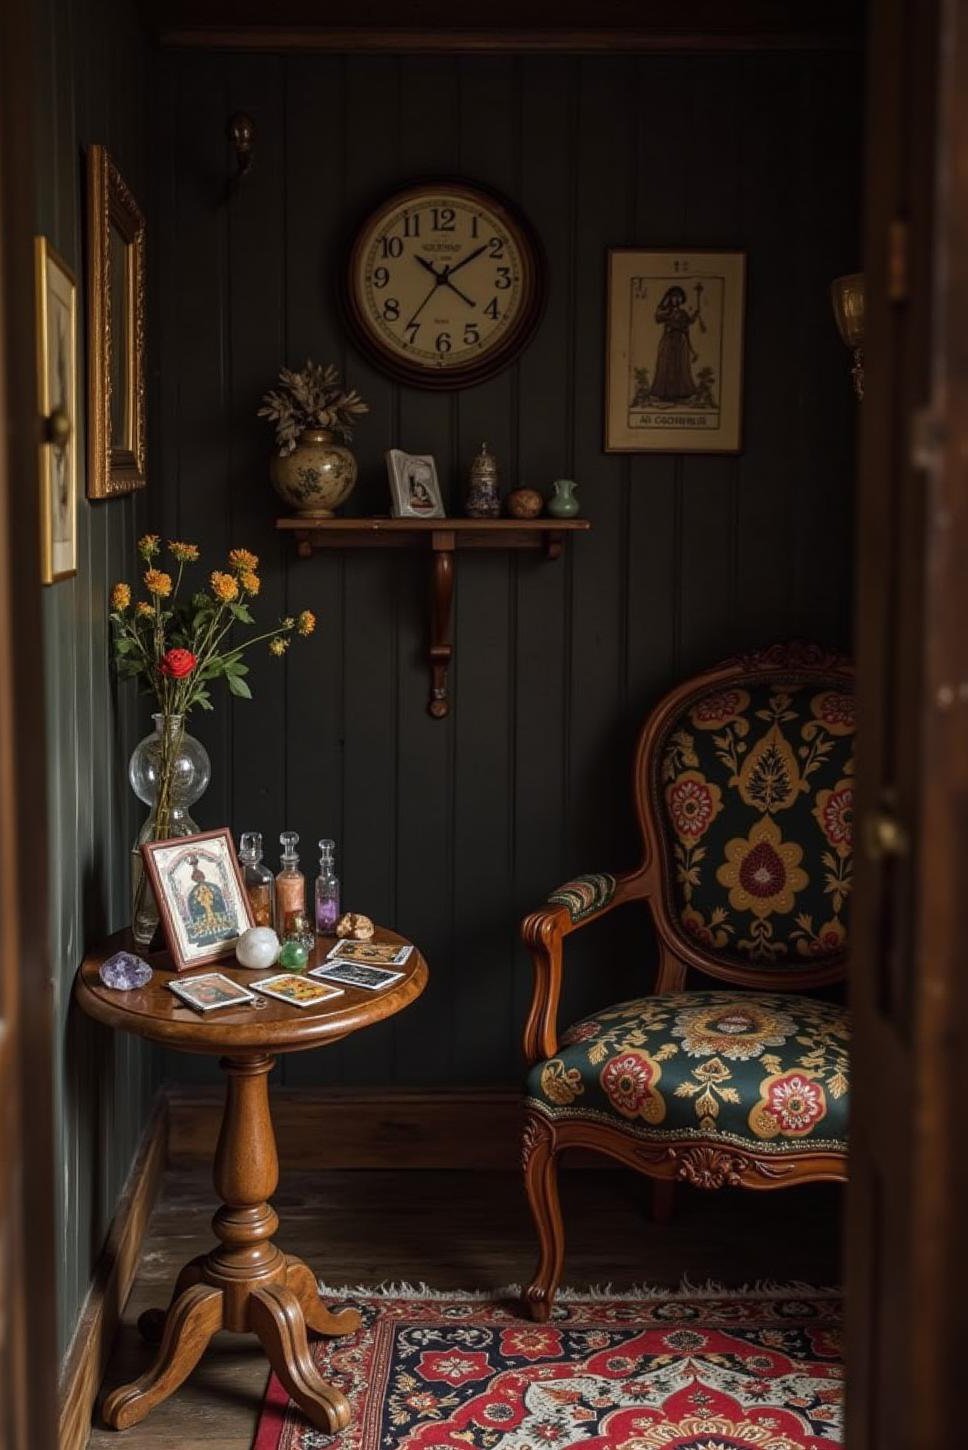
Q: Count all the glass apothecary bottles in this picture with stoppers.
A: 3